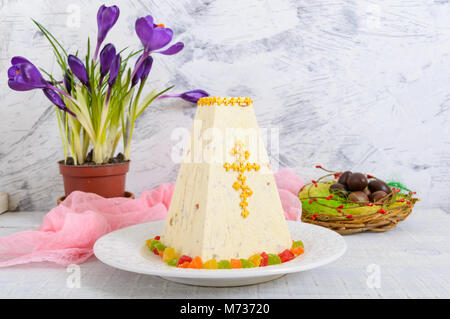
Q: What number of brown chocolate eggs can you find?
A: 7